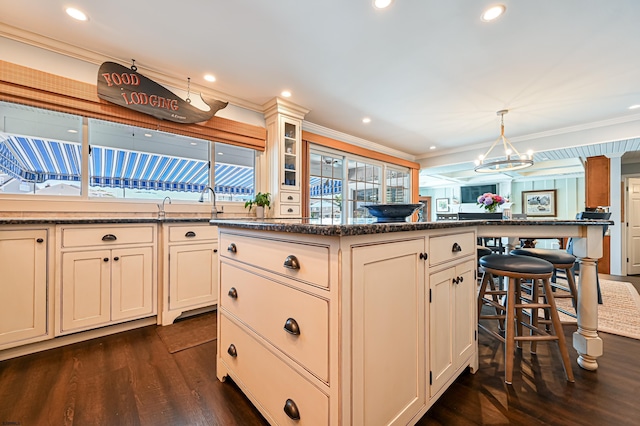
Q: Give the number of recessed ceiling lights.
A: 8